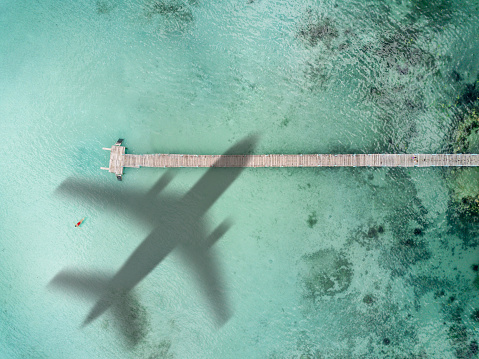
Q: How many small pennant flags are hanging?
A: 0